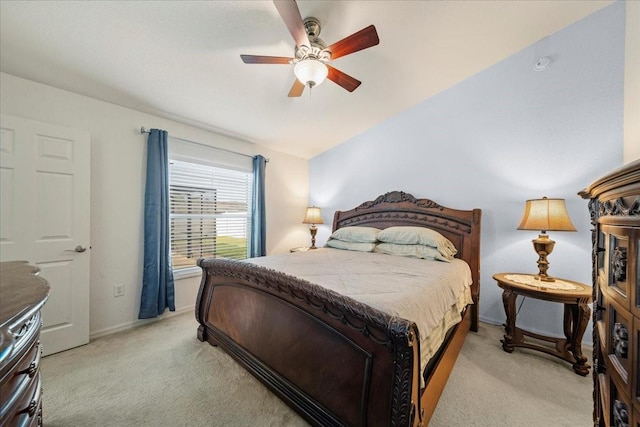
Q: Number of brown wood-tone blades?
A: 5